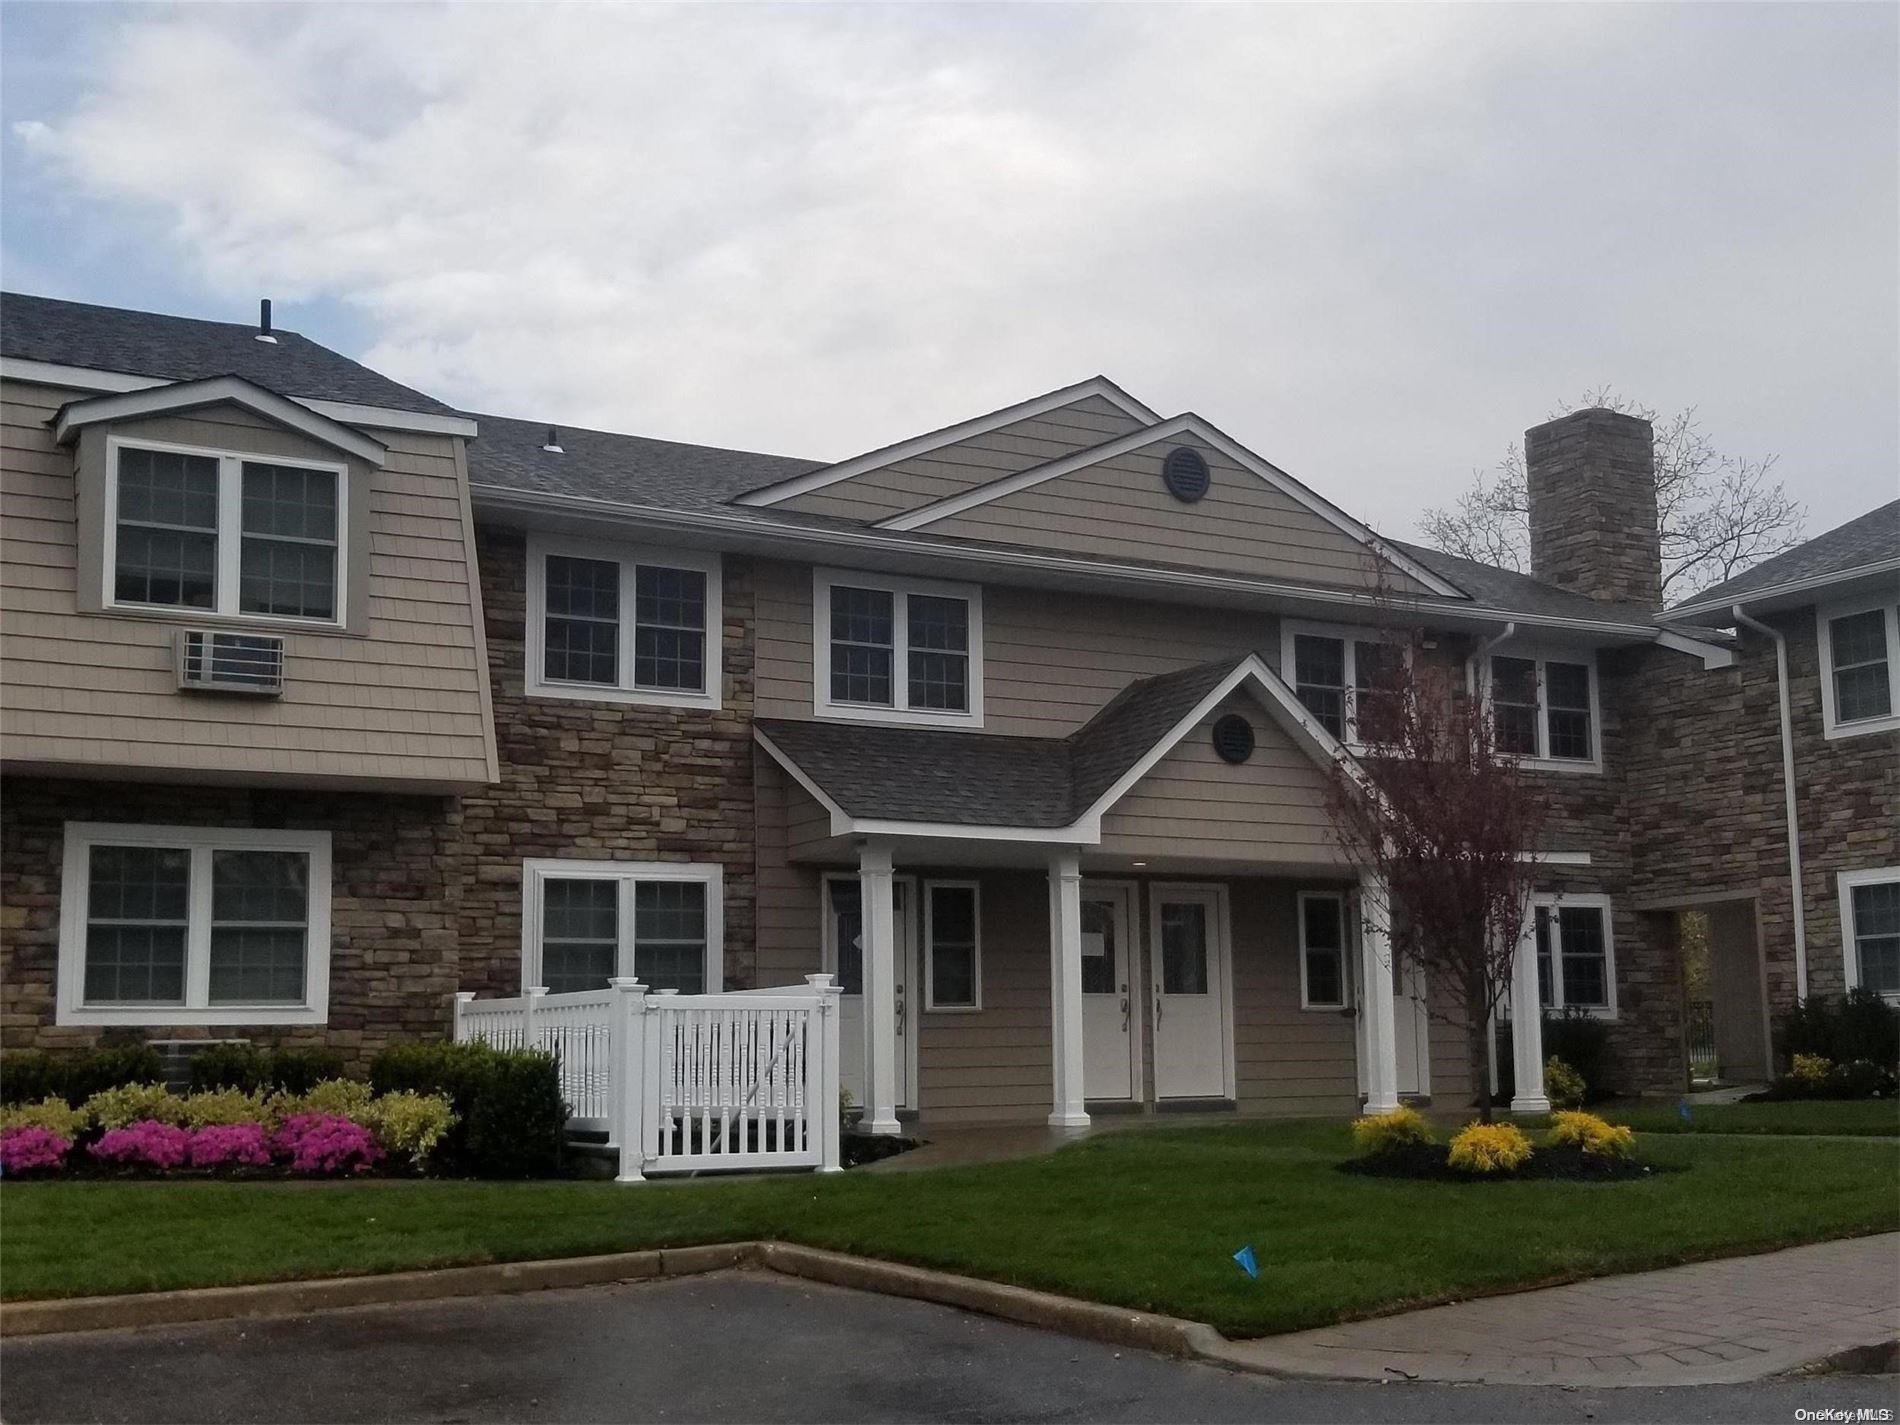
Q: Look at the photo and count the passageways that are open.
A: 1